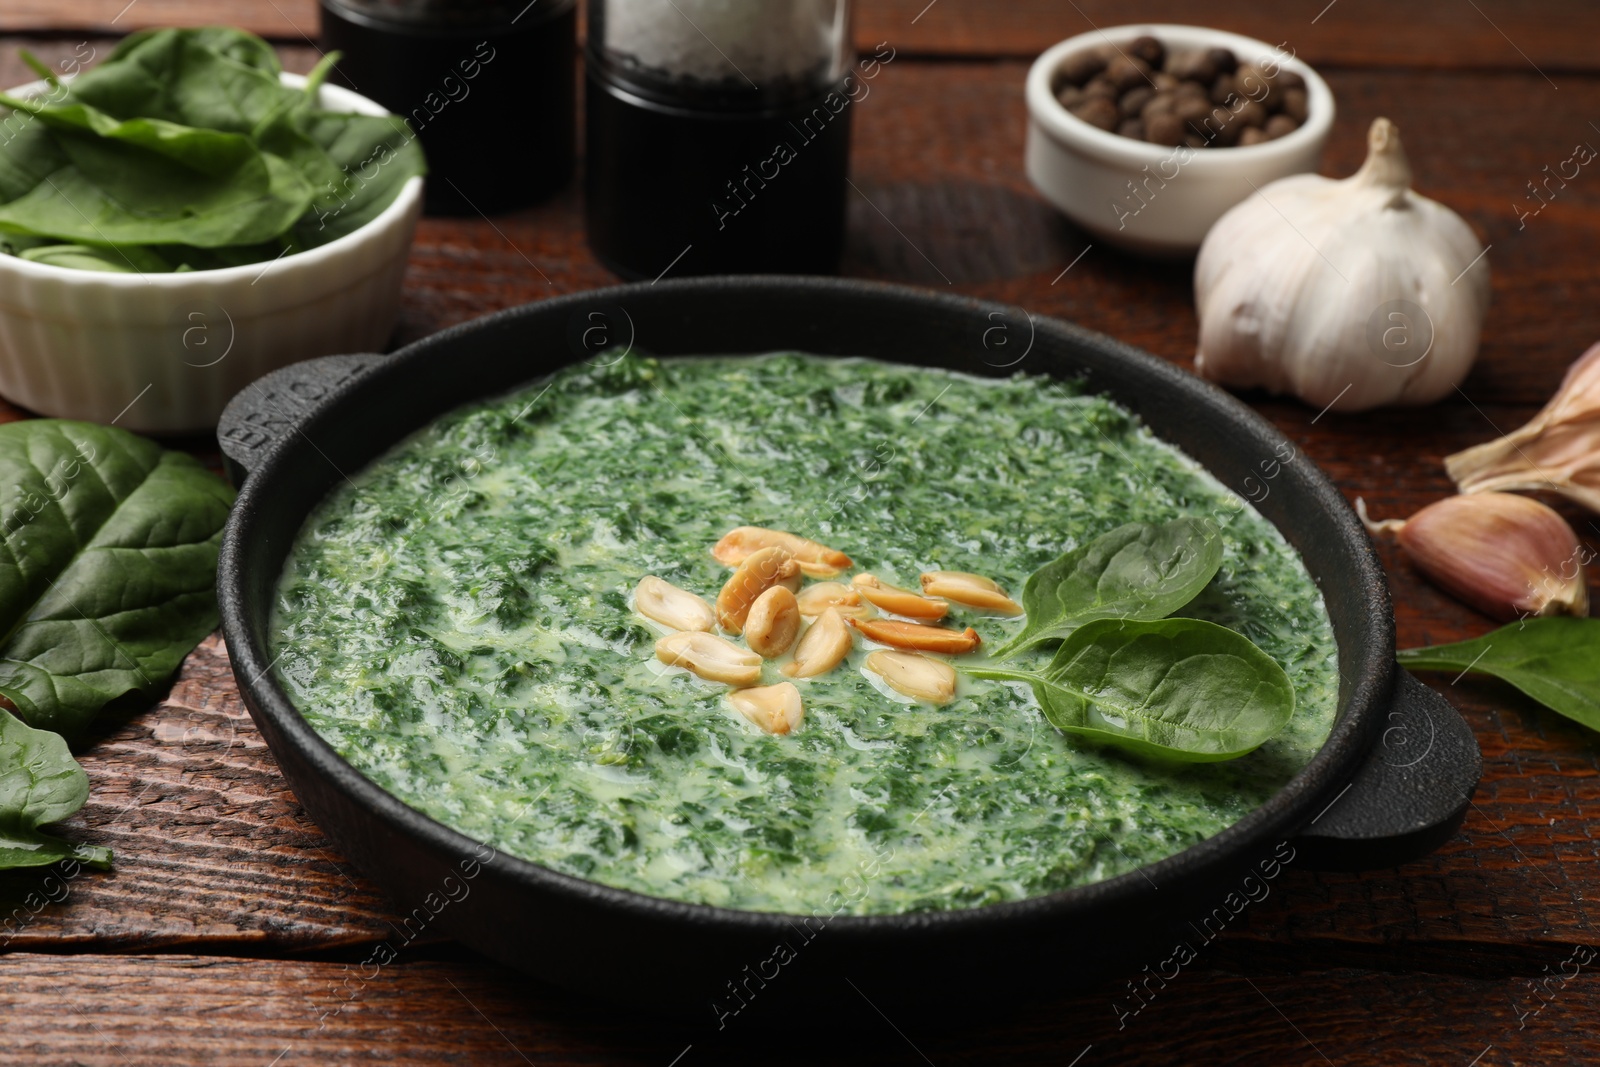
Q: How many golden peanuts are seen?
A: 12